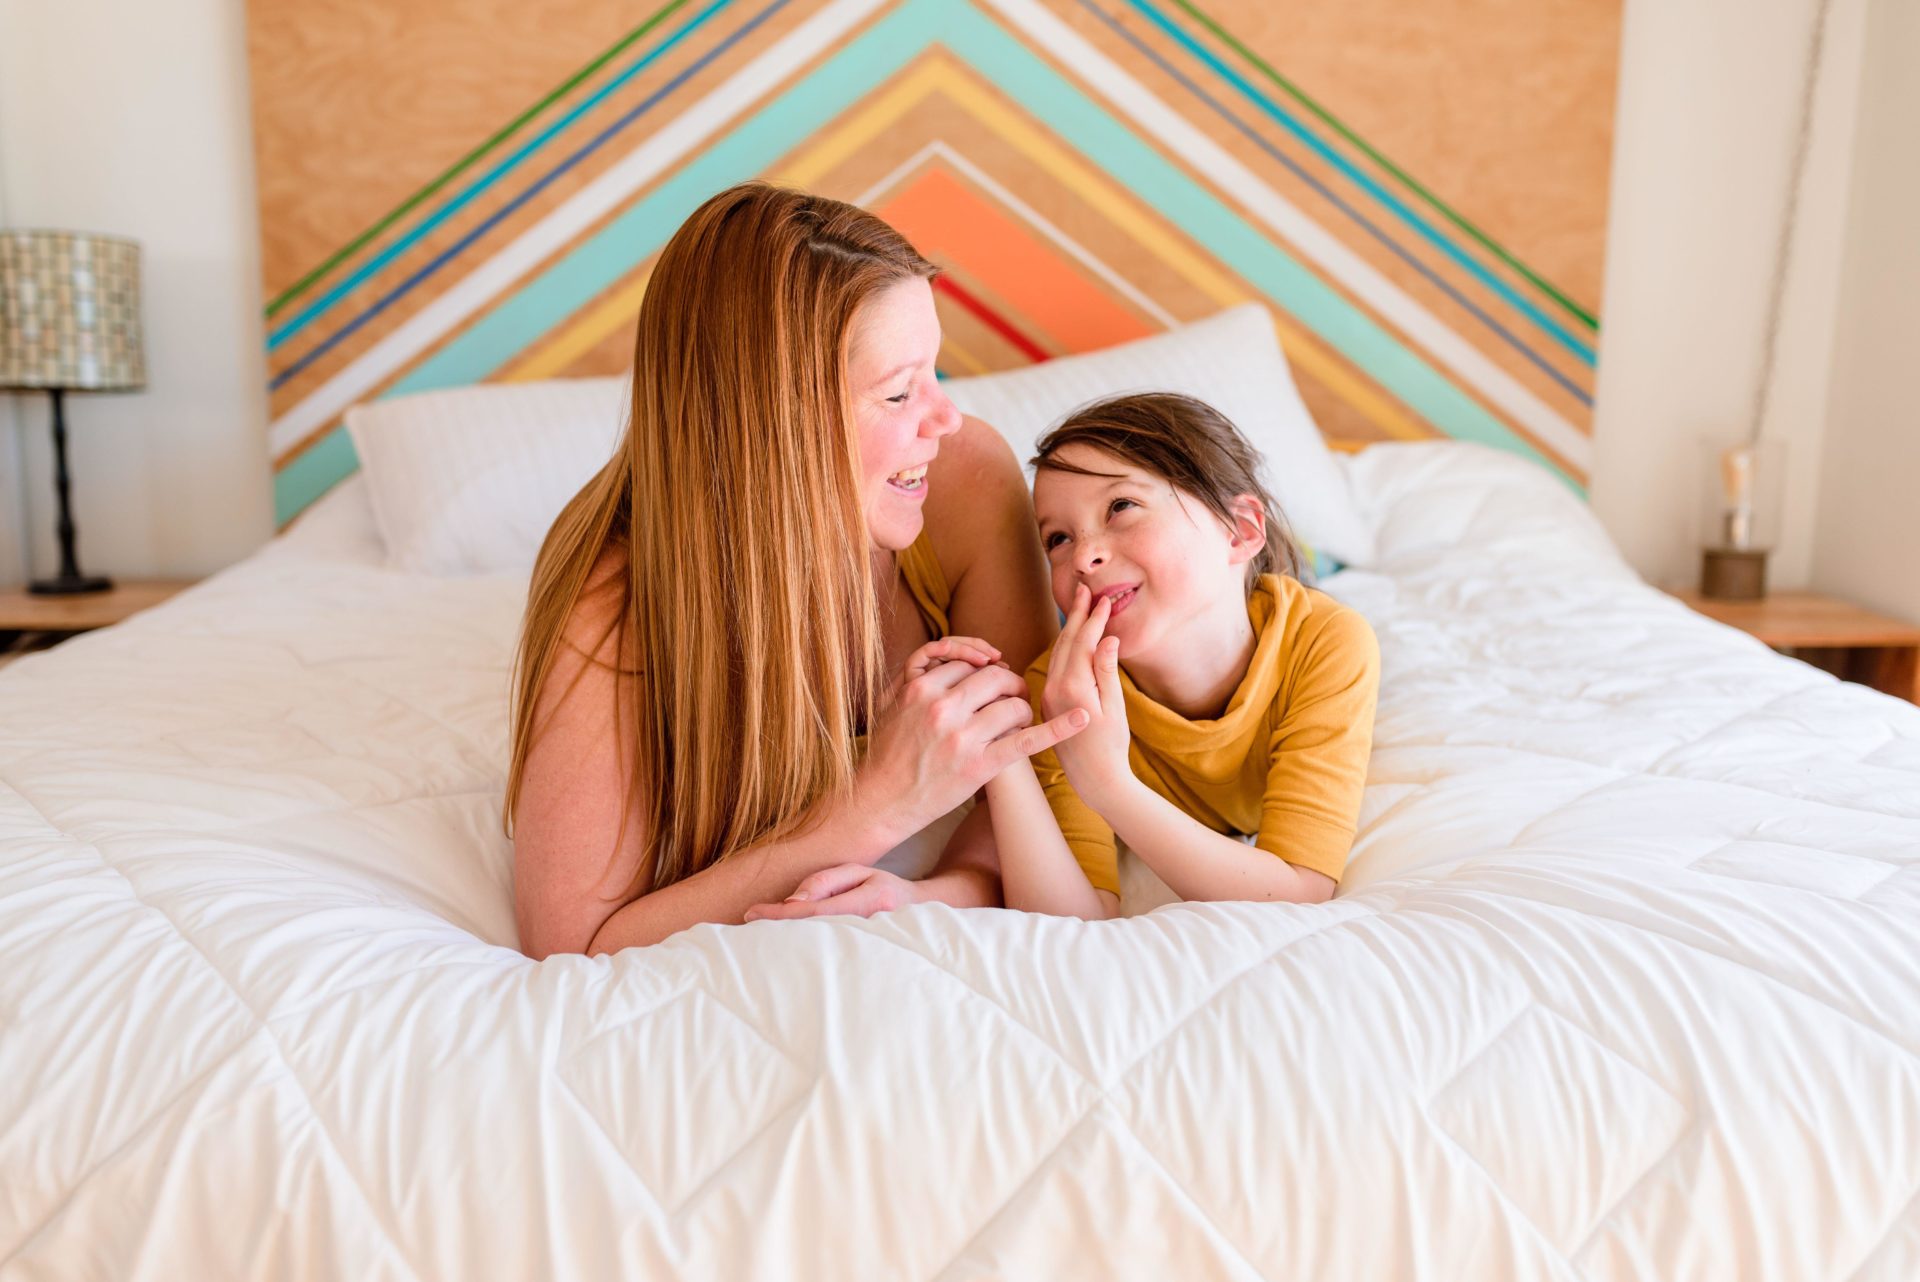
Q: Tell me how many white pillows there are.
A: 2